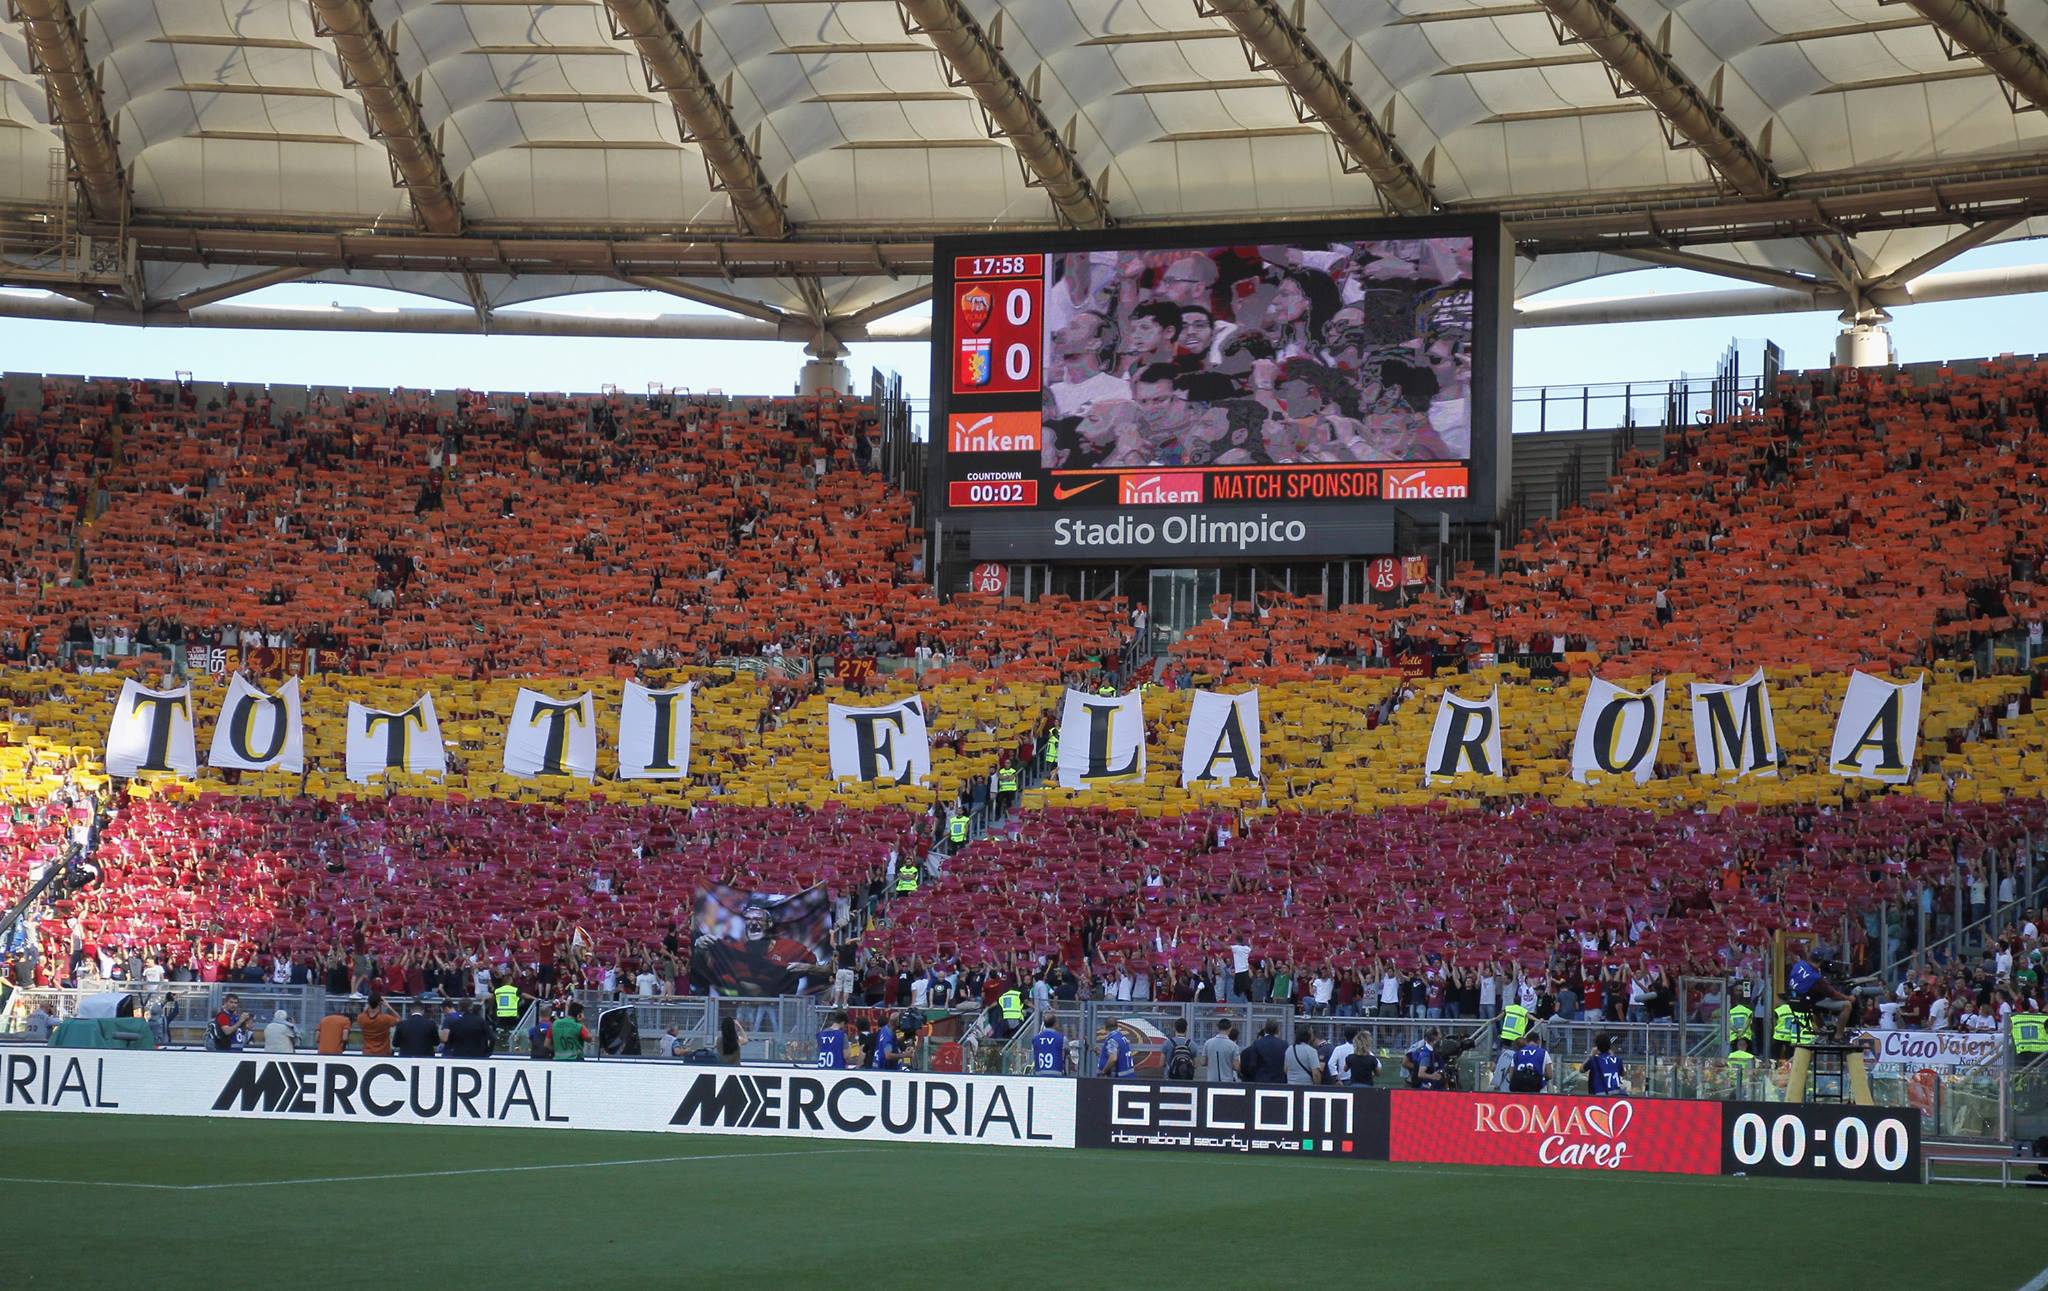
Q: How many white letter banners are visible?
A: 12